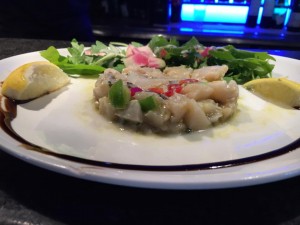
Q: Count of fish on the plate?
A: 0